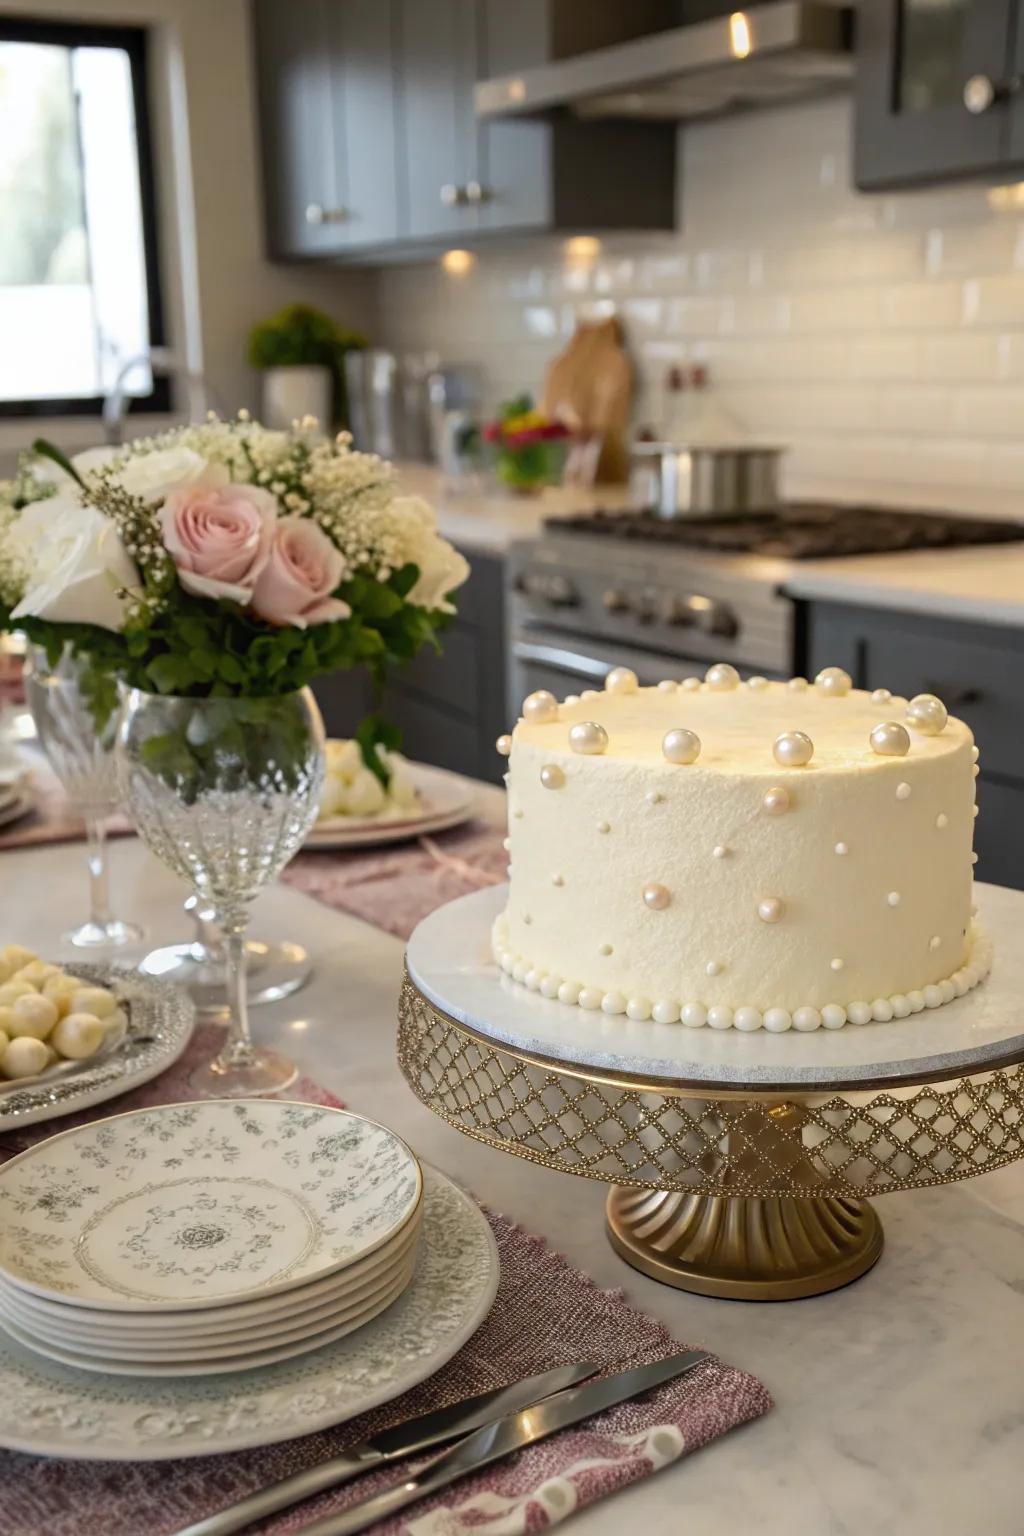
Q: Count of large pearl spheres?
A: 9